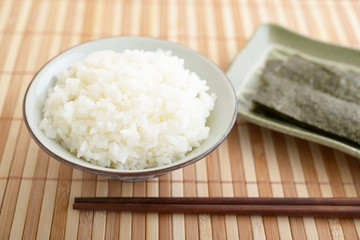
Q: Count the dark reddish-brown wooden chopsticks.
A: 2